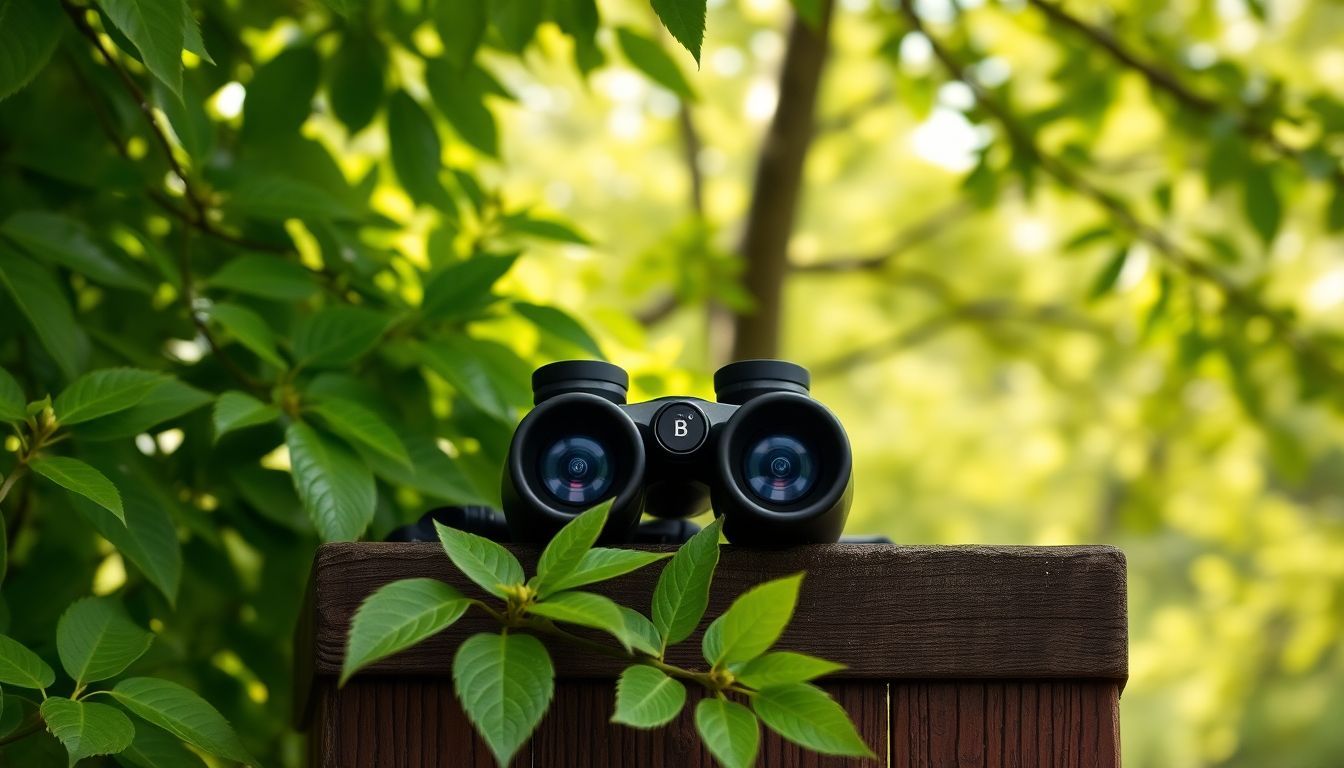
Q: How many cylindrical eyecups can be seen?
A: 2